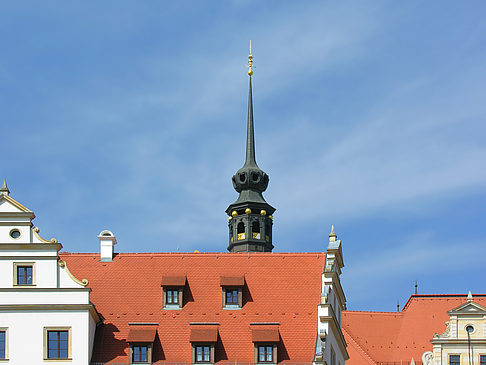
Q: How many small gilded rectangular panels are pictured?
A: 4